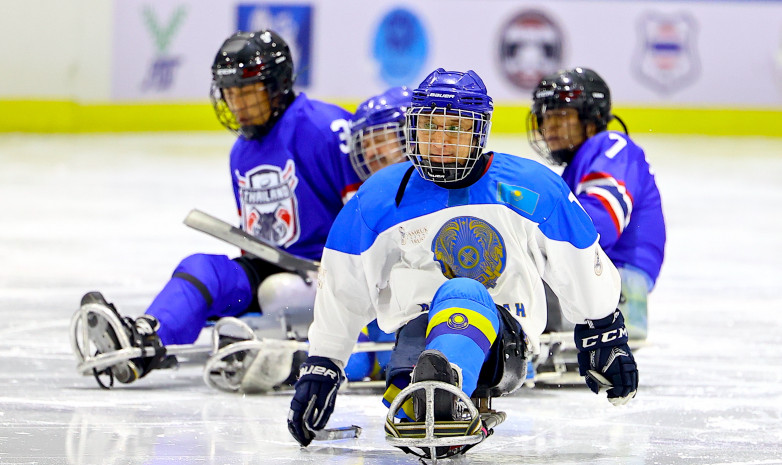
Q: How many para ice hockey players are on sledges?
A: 4